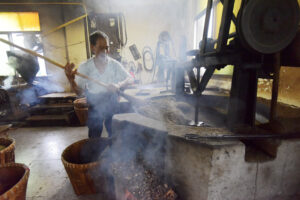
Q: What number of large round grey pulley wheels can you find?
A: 1